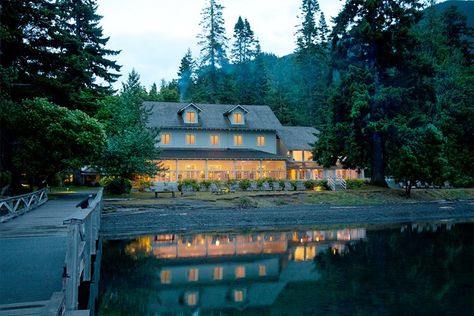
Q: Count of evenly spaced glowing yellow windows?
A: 5